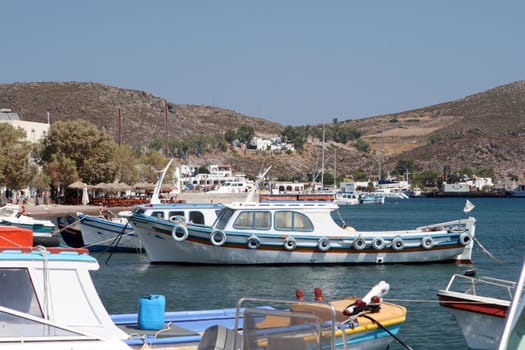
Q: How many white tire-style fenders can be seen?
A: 10